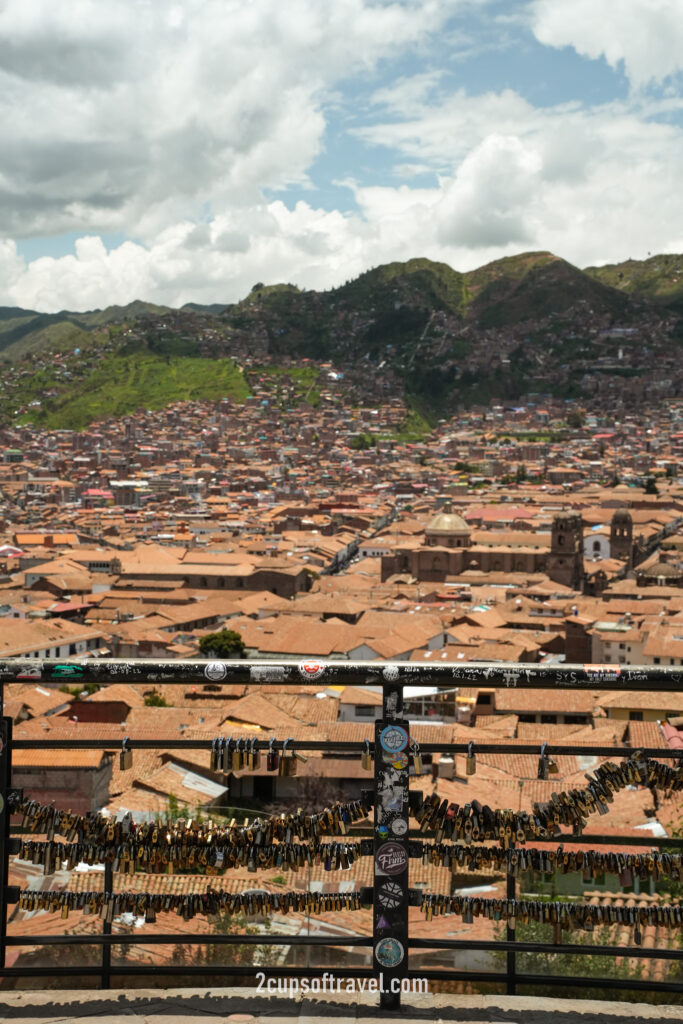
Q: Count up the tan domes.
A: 1